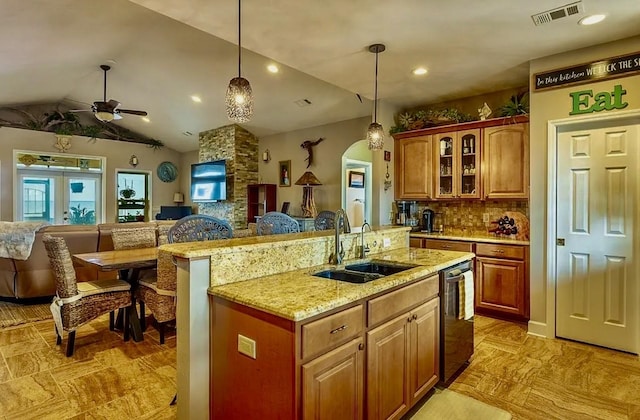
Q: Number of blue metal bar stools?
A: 3